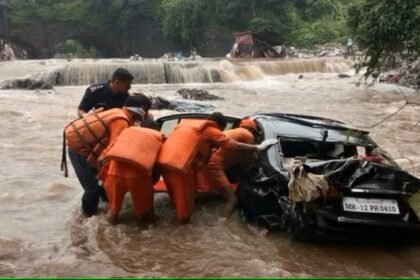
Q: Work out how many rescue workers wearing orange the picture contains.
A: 4